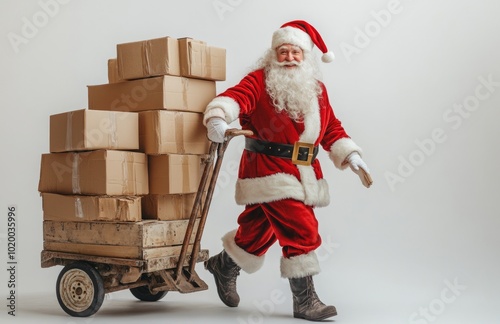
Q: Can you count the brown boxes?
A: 10